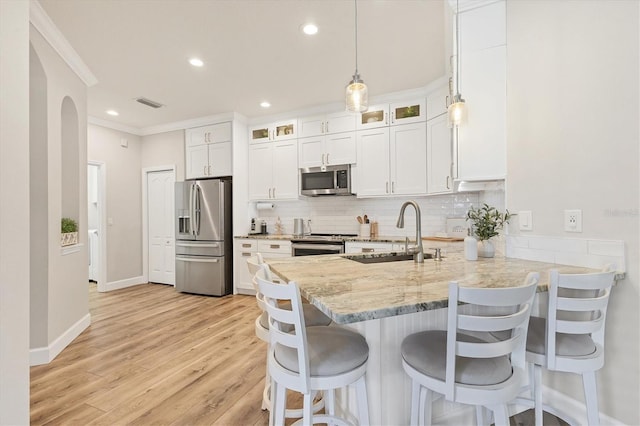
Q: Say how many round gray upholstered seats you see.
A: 4